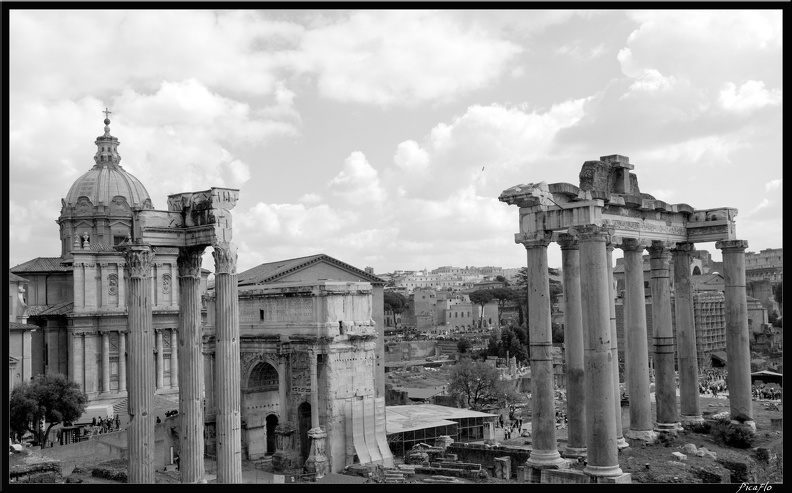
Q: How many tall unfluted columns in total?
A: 8